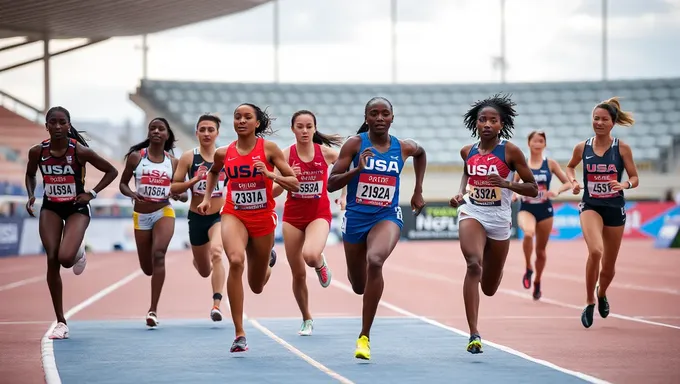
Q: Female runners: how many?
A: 9